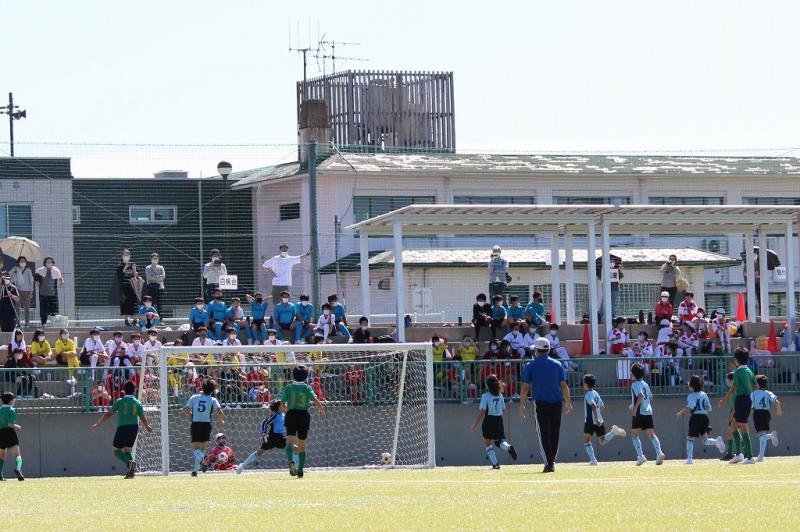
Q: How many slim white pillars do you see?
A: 9